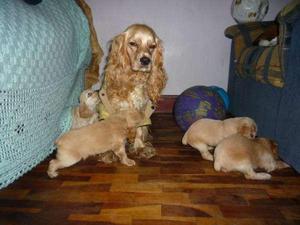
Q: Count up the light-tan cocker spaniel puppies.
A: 4